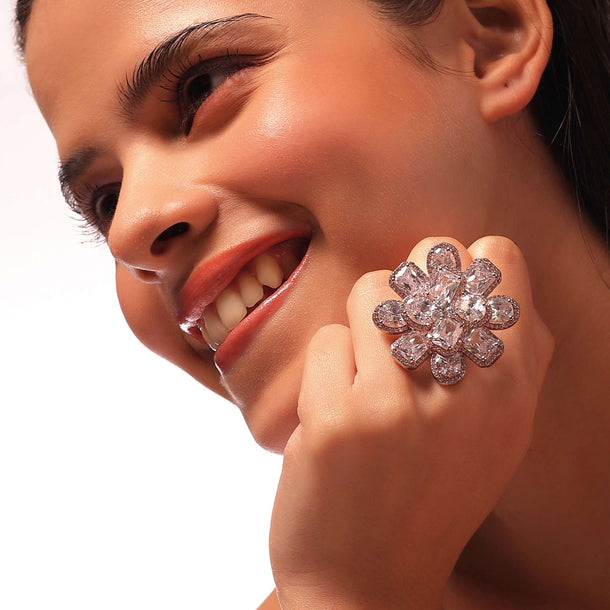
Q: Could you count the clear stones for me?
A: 12